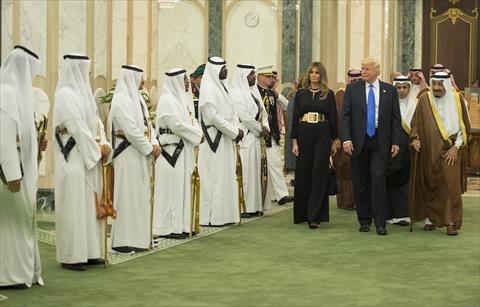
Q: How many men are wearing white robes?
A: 6